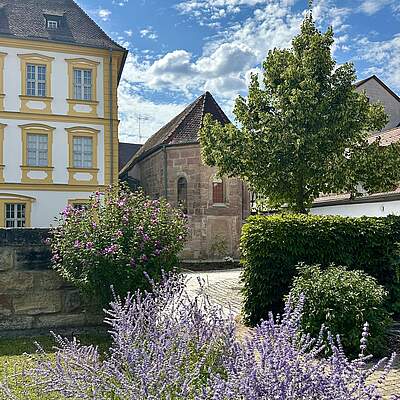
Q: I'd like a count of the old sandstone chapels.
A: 1